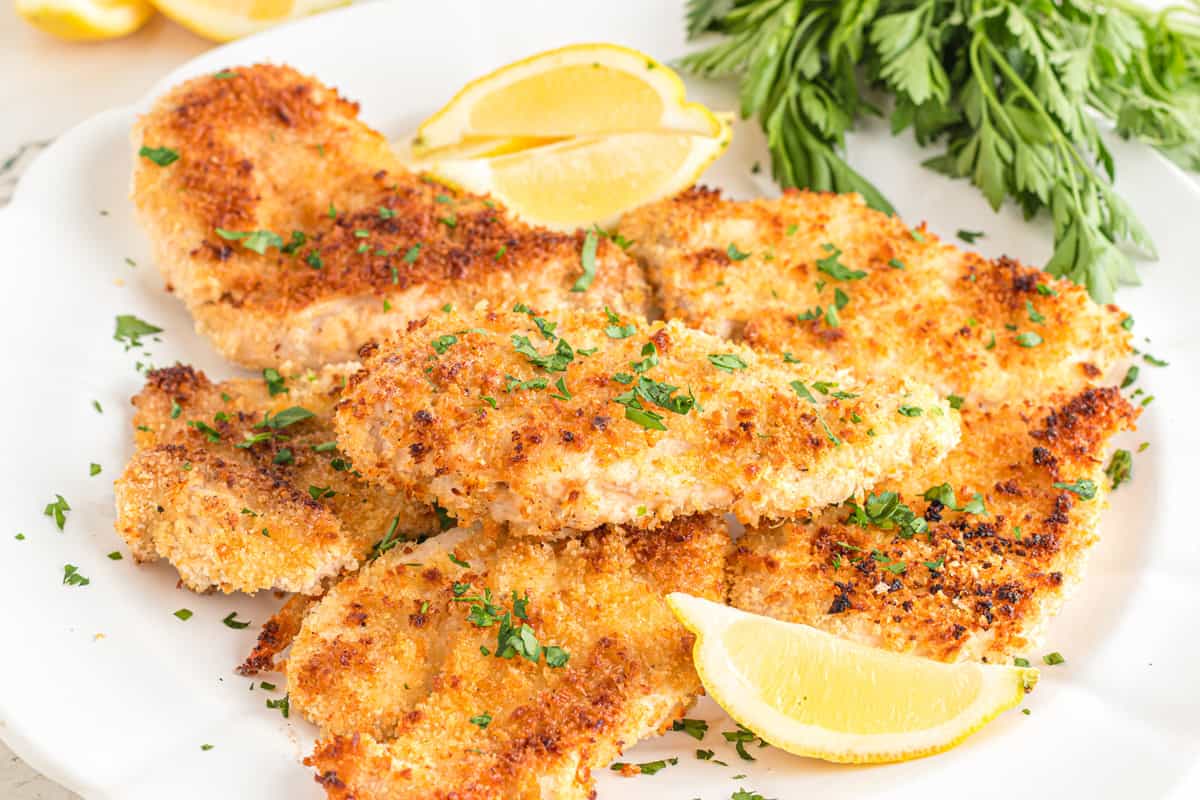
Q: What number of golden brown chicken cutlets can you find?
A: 6